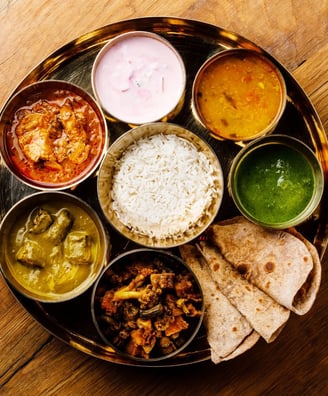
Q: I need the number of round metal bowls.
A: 7